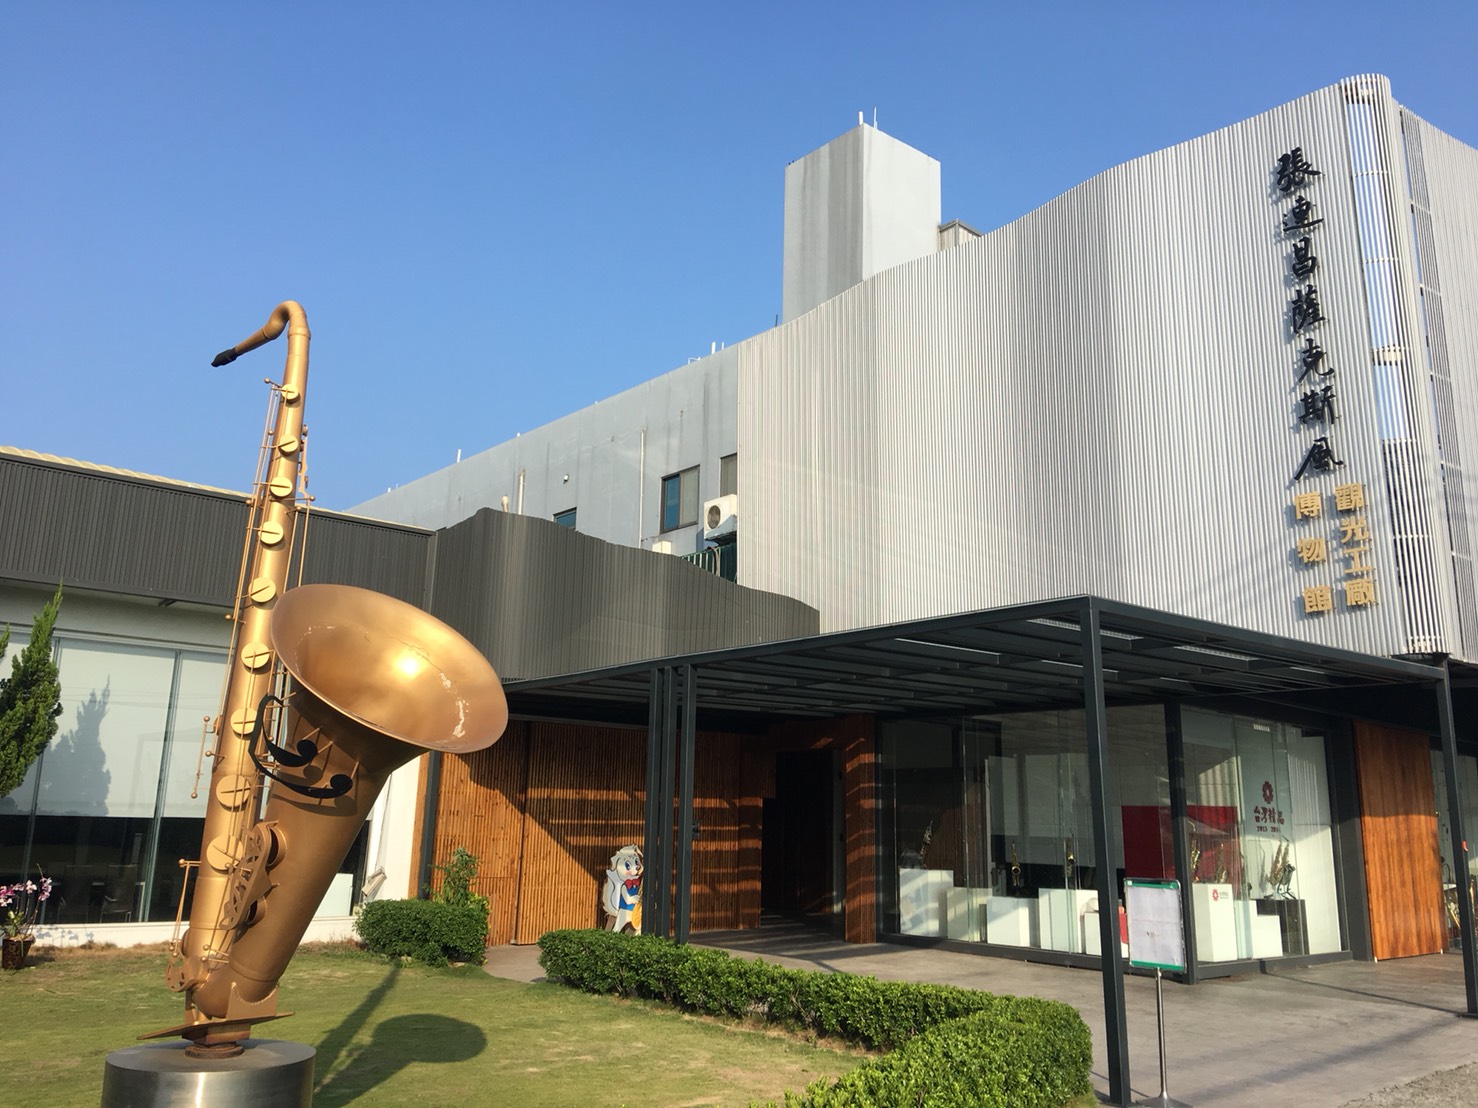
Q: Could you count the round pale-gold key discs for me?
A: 9